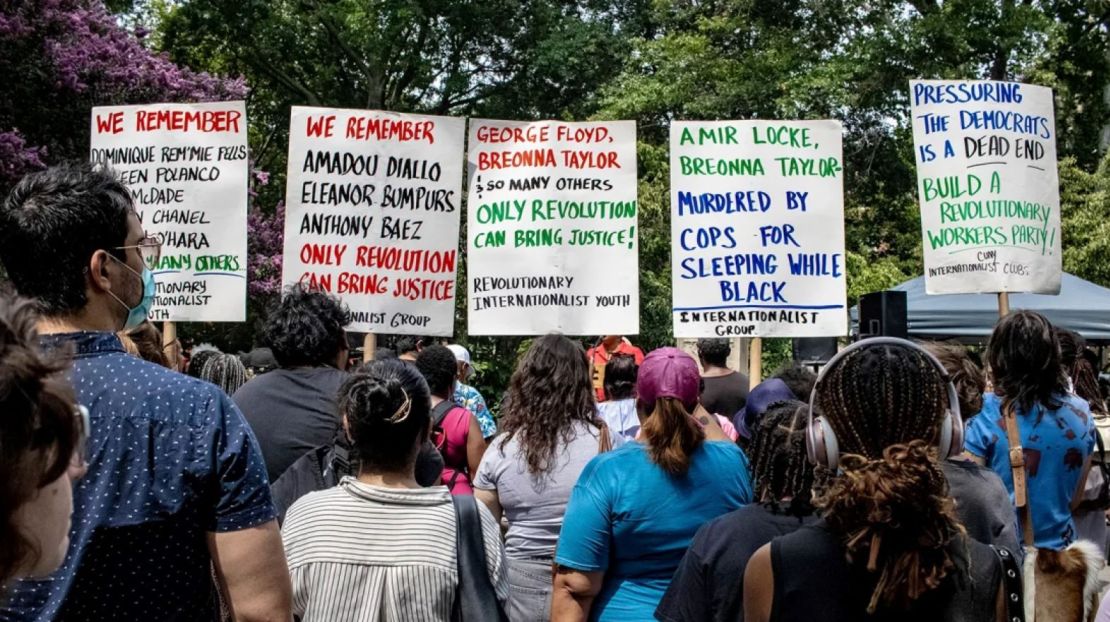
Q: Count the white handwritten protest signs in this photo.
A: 5